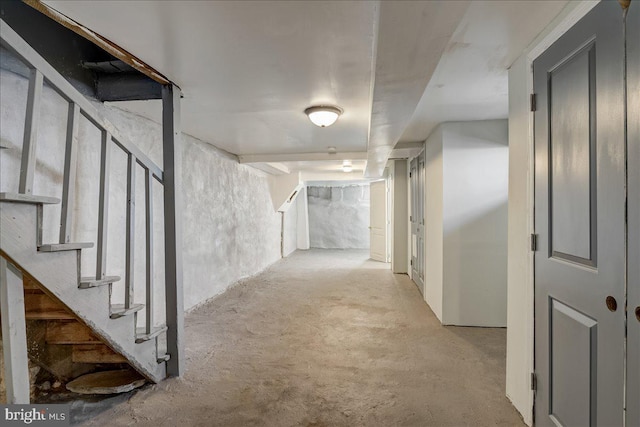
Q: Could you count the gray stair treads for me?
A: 6